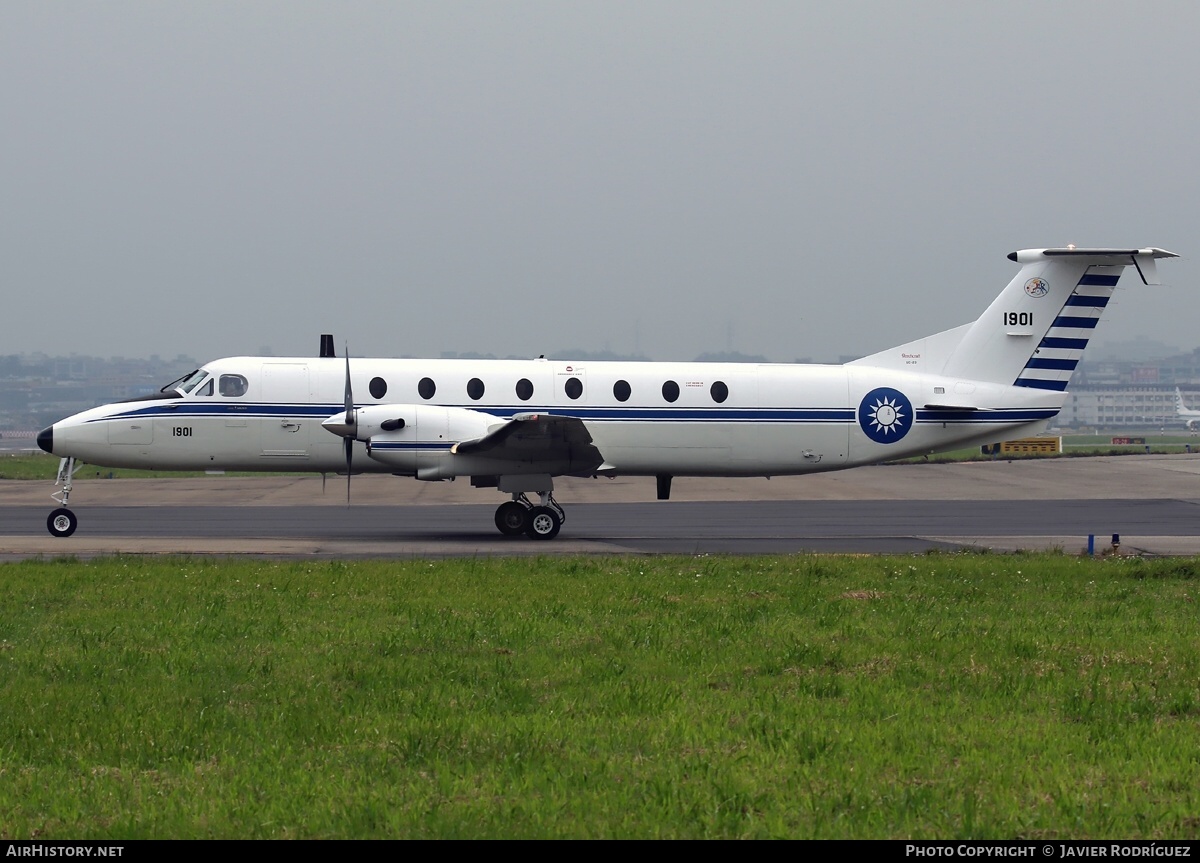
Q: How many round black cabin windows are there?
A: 8